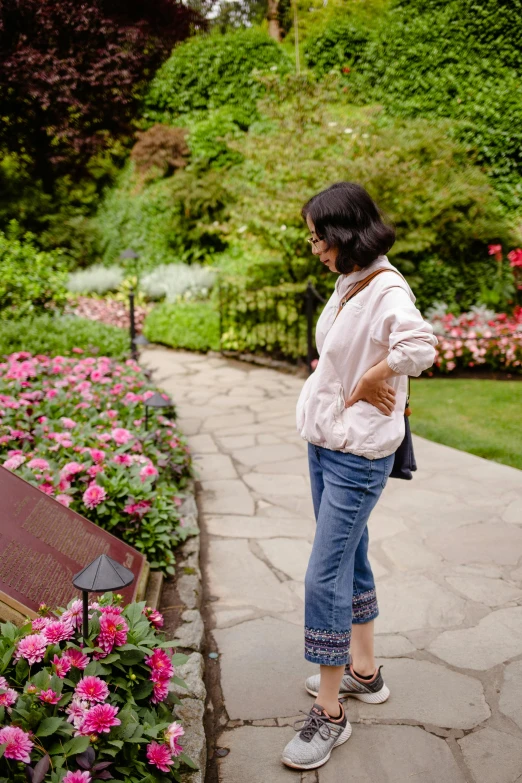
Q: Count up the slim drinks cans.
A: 0